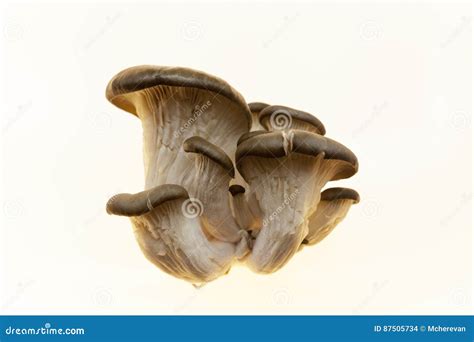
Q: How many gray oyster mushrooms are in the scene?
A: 8